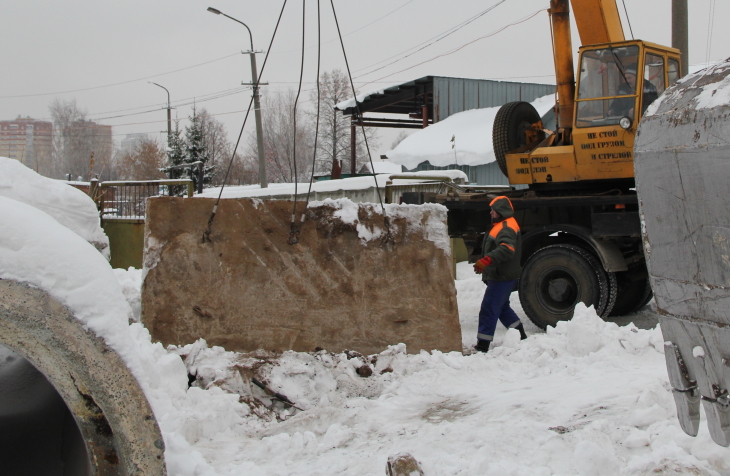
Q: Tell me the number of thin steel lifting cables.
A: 4